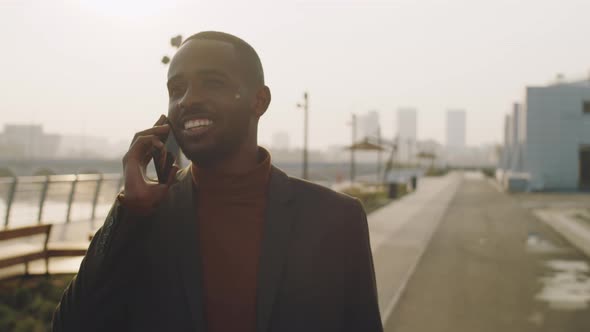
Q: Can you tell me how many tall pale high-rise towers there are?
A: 3